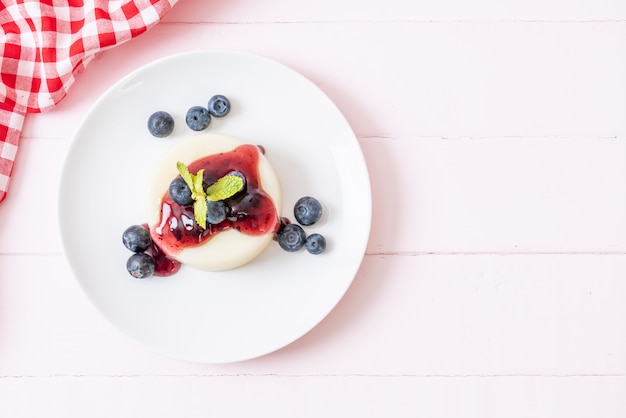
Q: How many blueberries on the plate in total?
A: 11